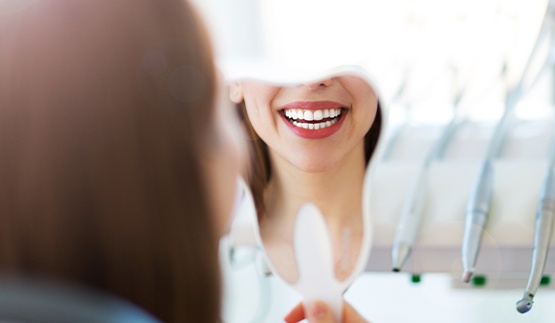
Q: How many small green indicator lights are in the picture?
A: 3